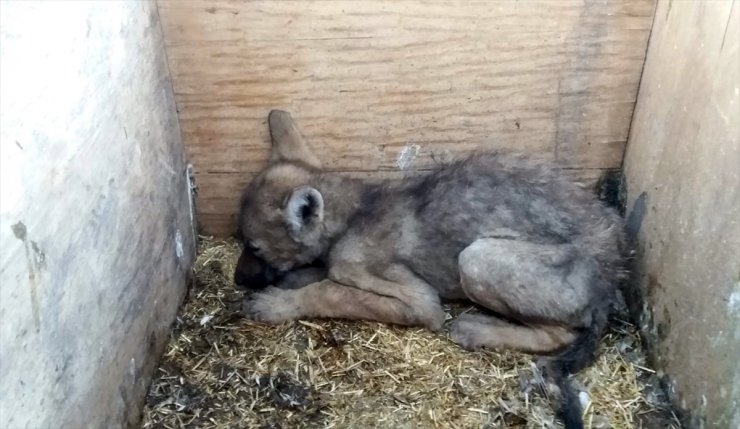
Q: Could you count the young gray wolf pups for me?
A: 1